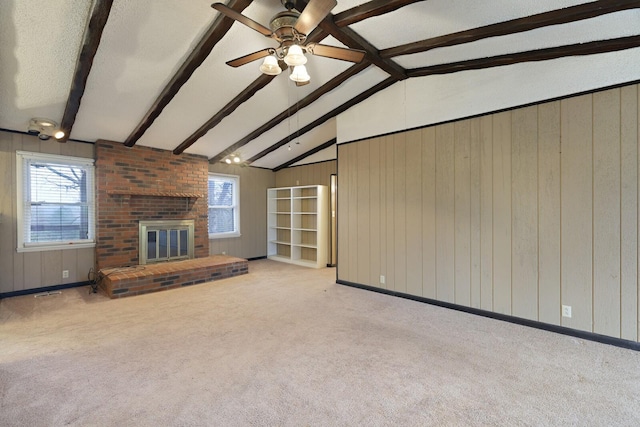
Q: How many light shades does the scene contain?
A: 3